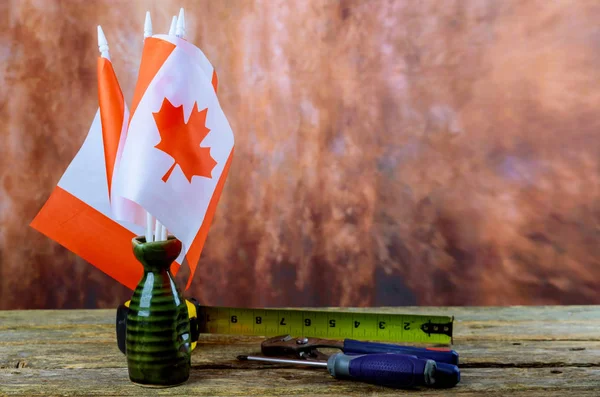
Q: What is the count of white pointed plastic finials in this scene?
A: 4